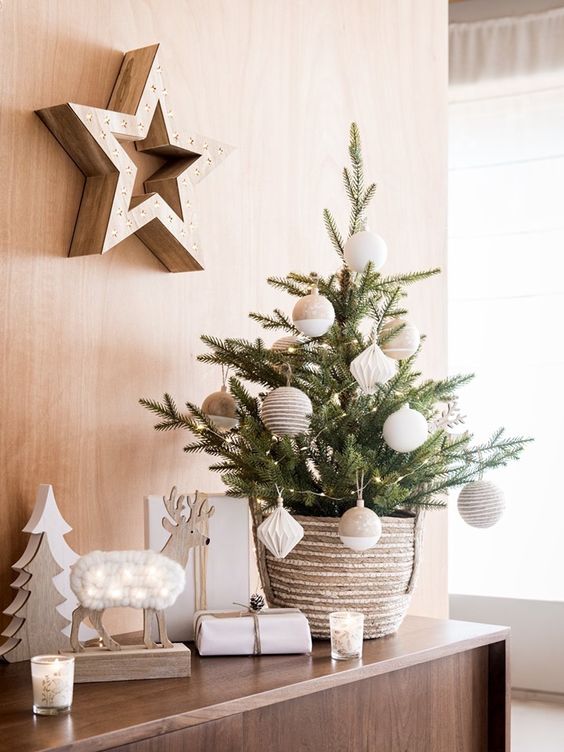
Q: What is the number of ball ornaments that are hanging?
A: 9